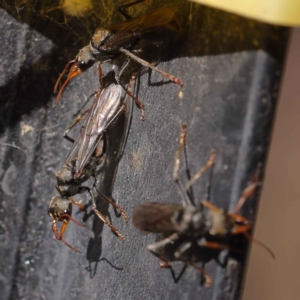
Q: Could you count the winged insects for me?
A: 3